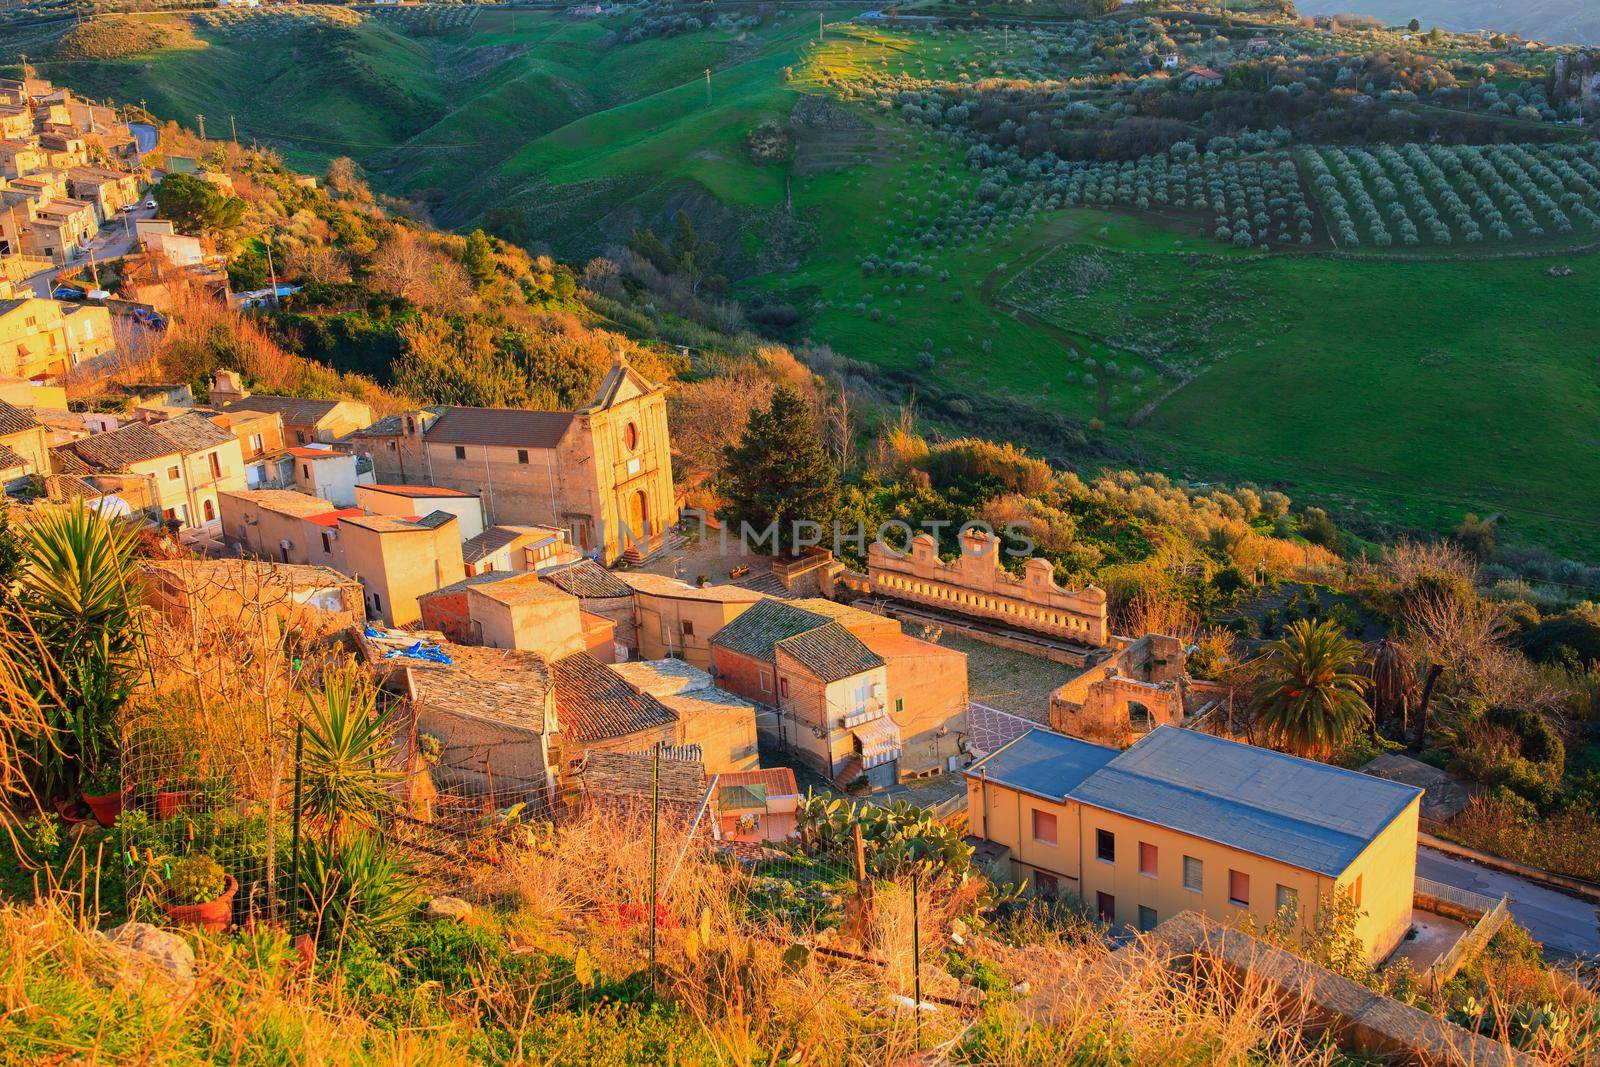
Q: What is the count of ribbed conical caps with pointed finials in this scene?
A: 0